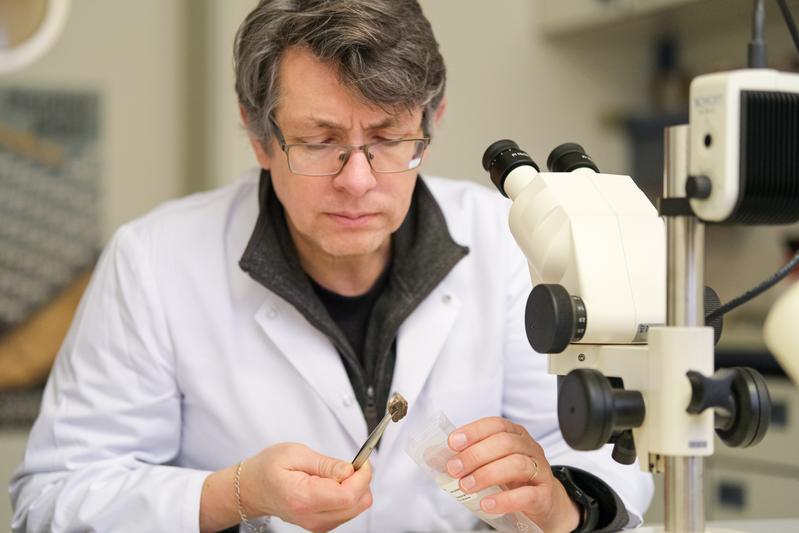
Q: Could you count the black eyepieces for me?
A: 2